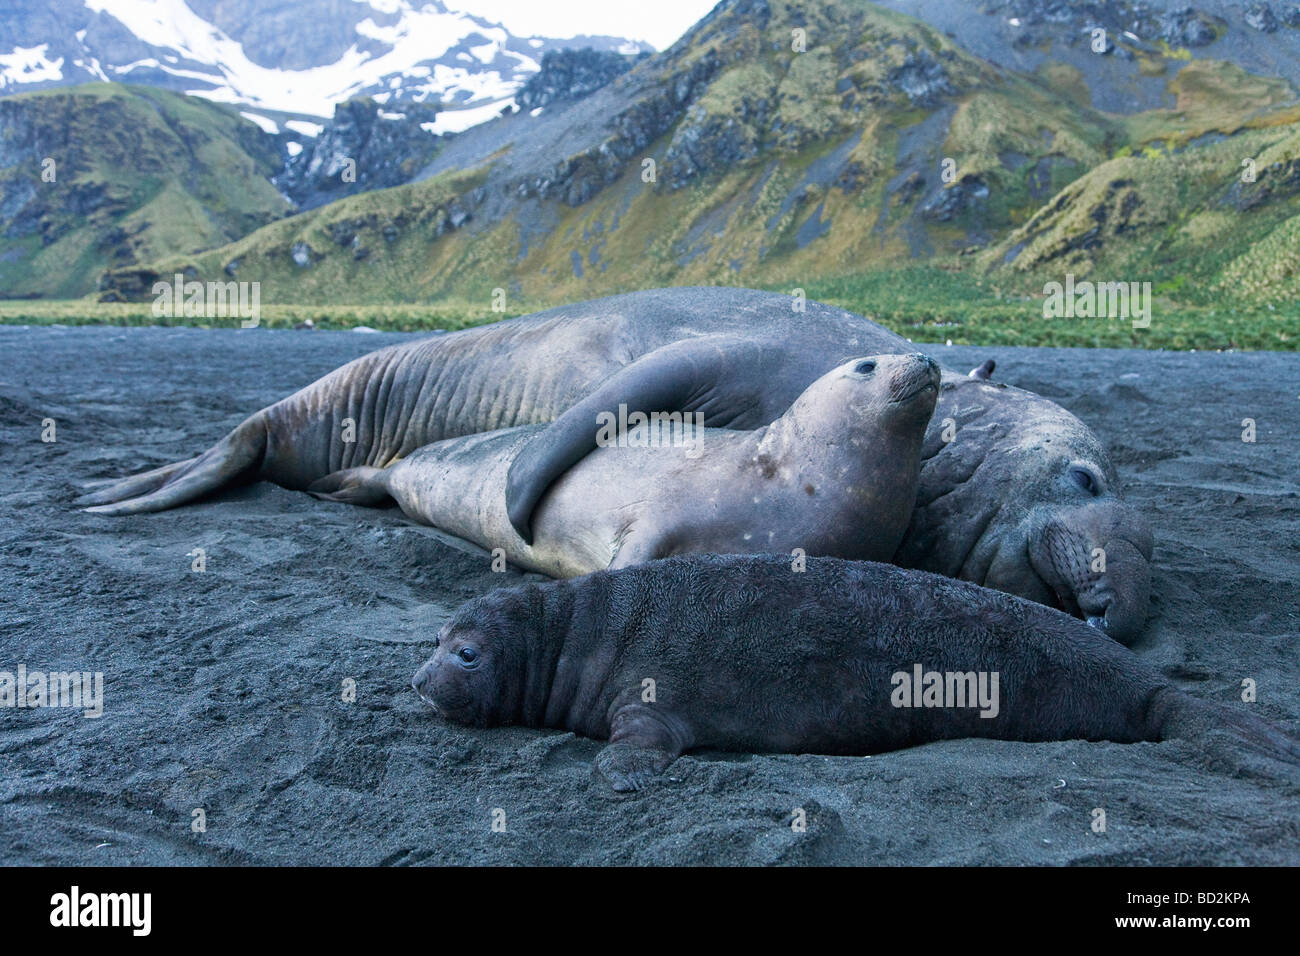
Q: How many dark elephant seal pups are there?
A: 1